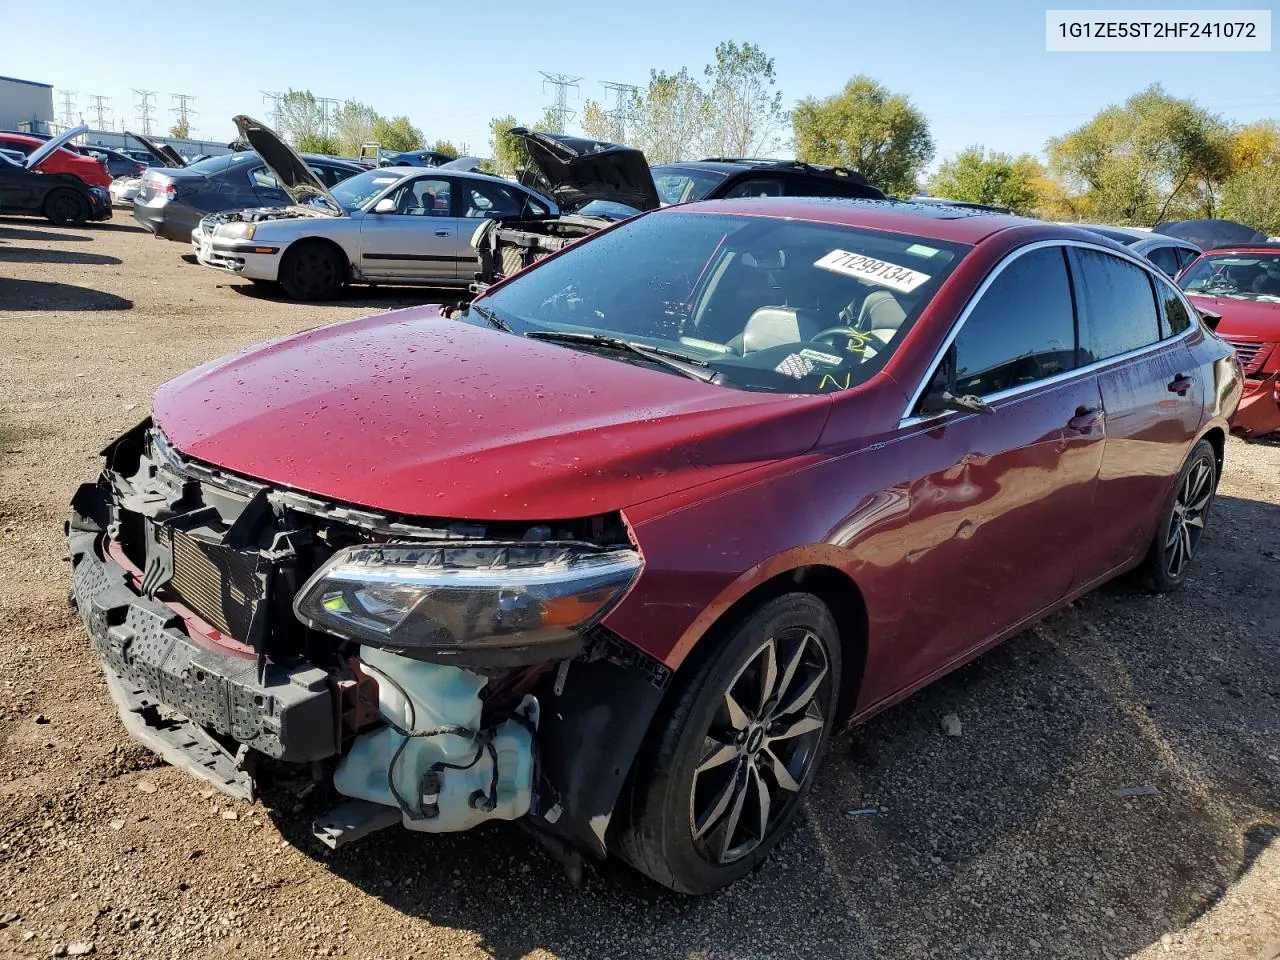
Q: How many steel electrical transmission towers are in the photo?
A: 8